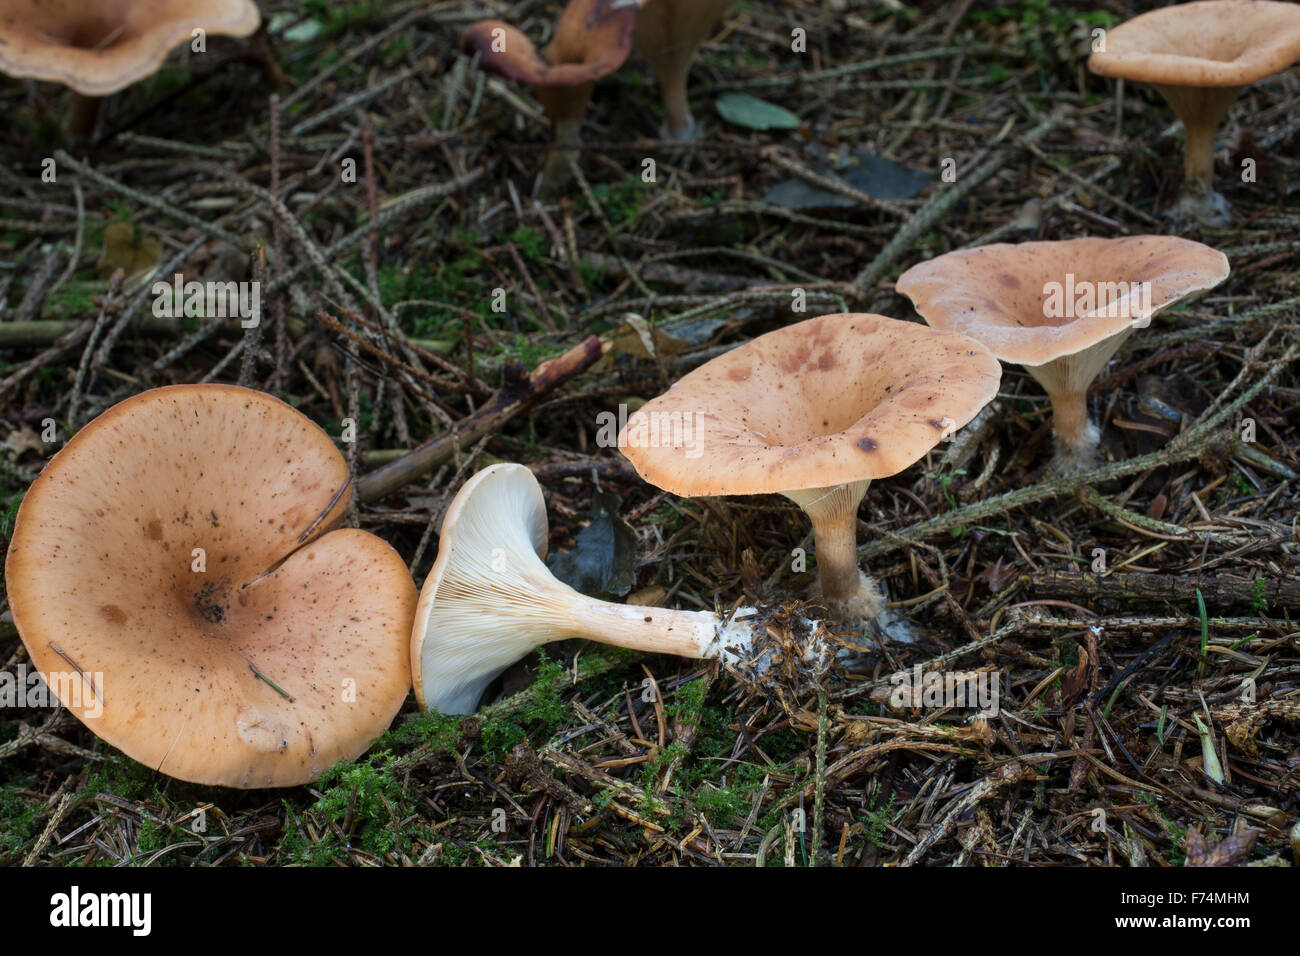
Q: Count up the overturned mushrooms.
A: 1